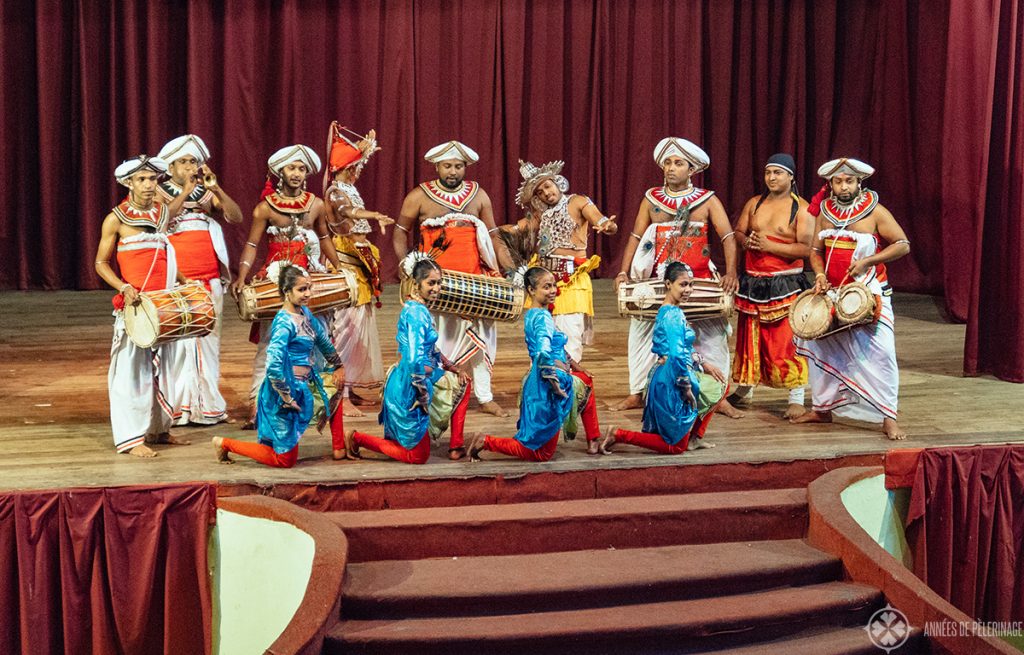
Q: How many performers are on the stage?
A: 13